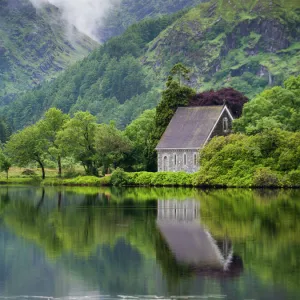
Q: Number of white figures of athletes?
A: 0